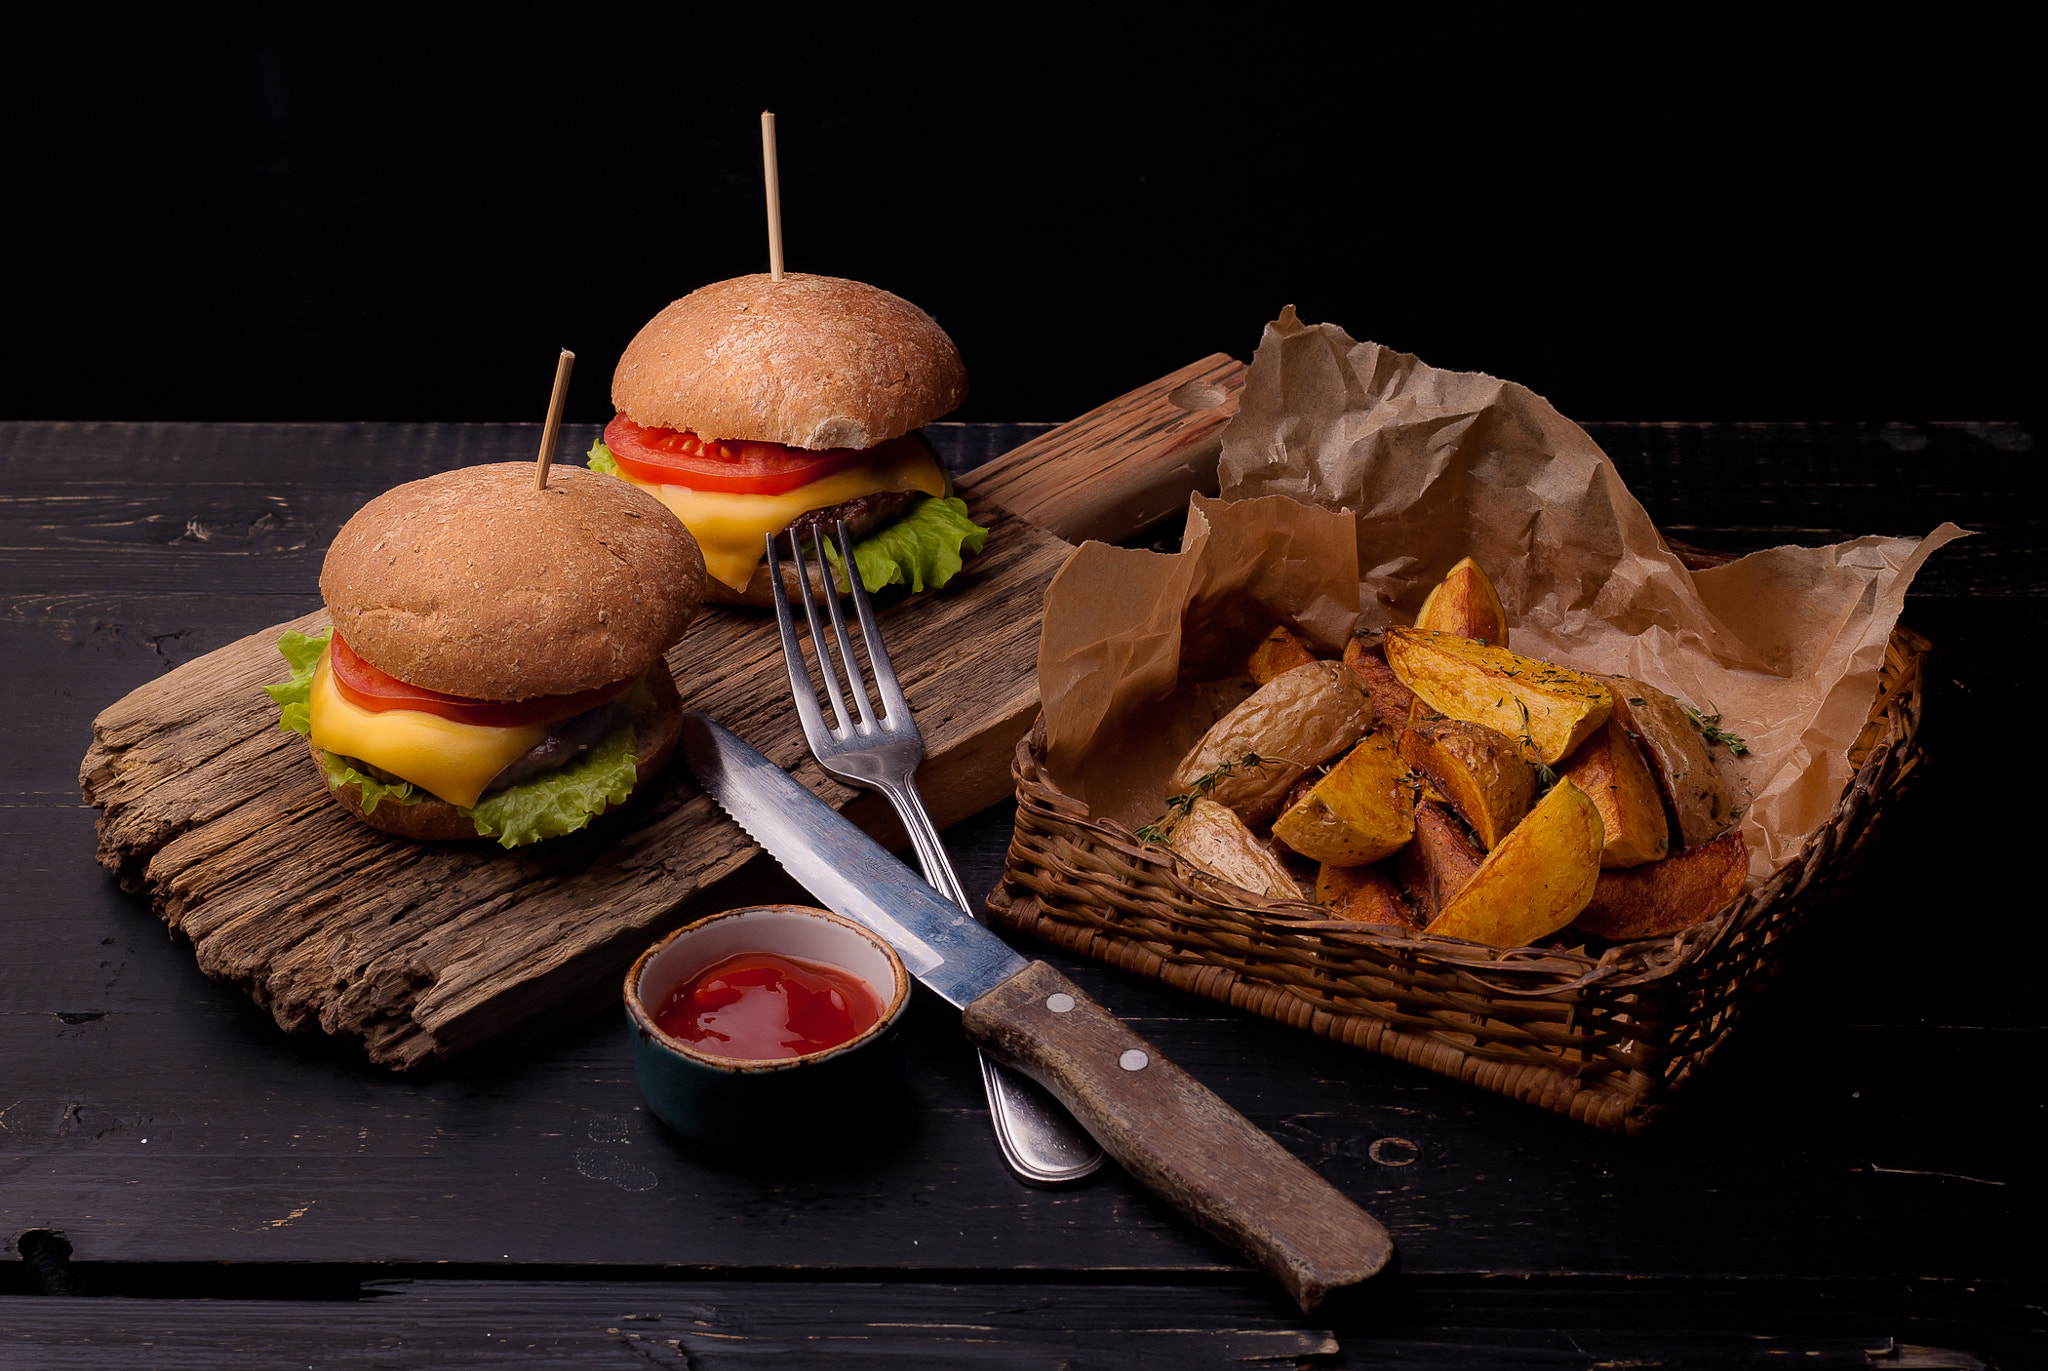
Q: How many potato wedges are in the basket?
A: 14